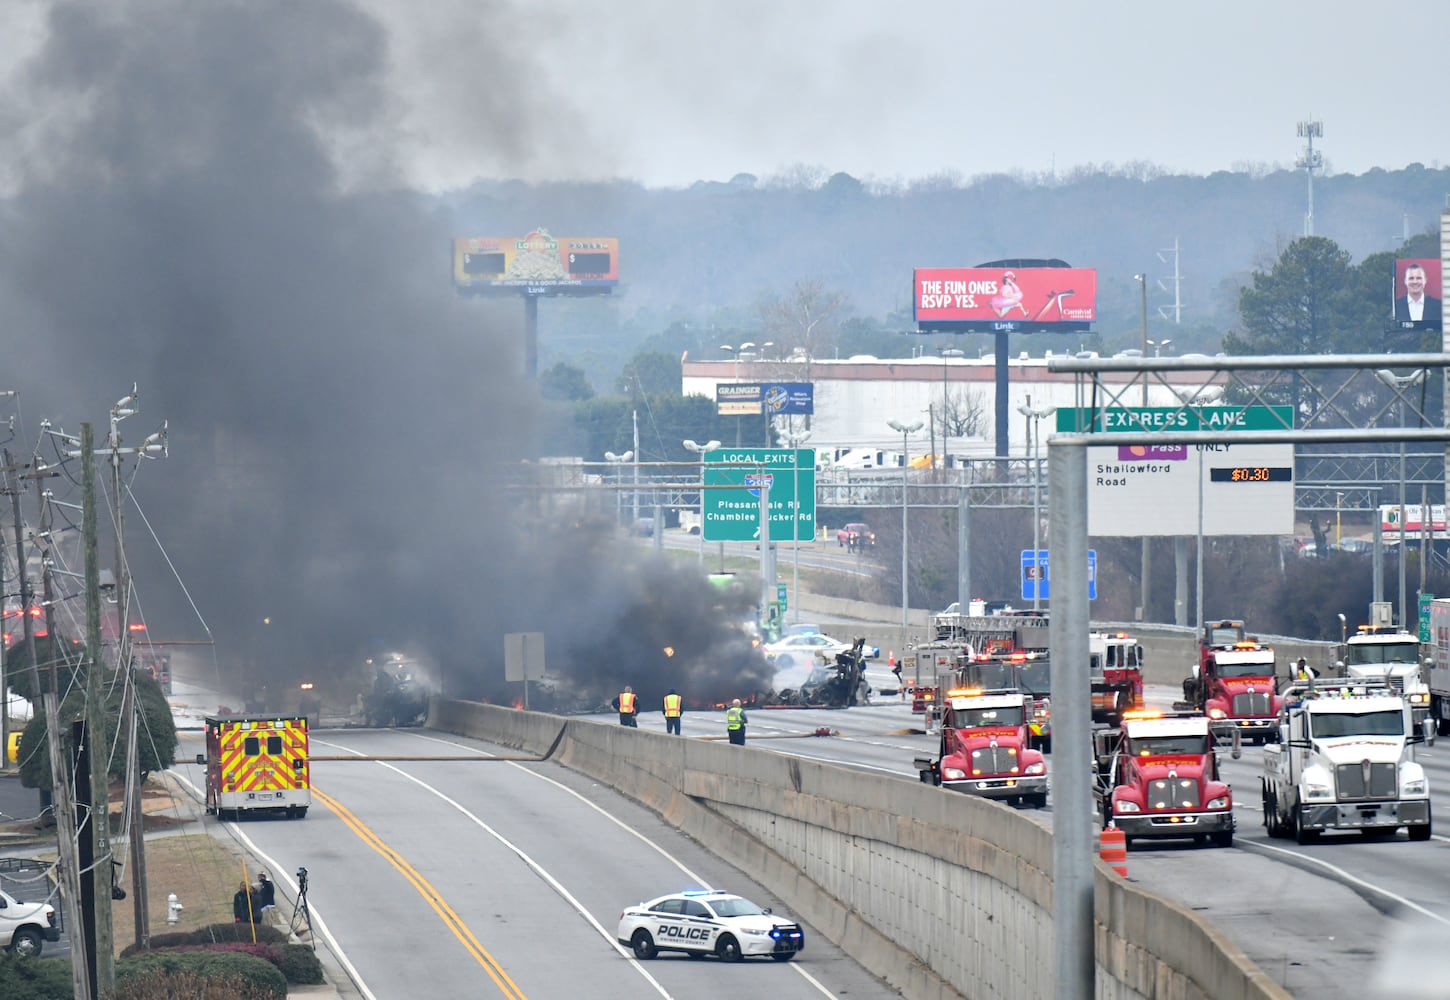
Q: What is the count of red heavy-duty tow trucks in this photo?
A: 3